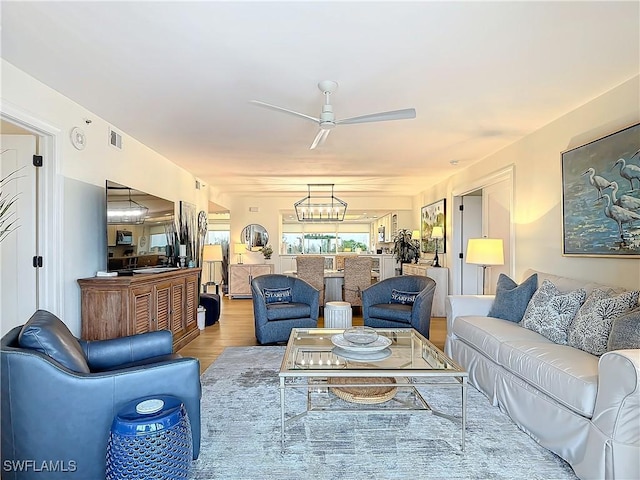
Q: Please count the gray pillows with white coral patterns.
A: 2